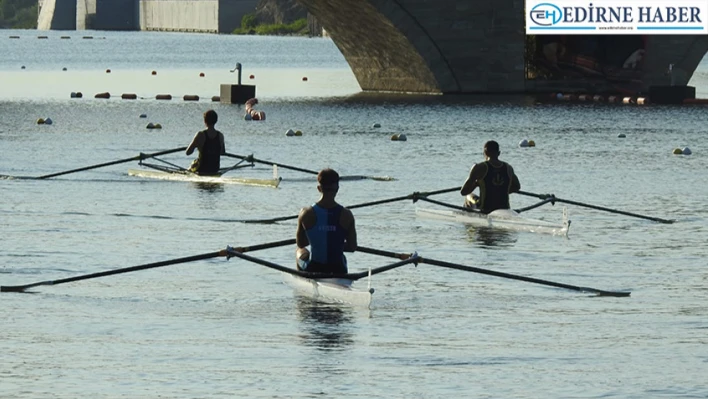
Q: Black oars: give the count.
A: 6